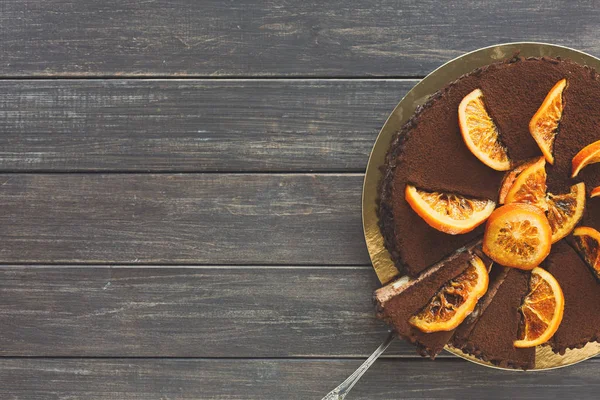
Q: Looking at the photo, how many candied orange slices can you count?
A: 11